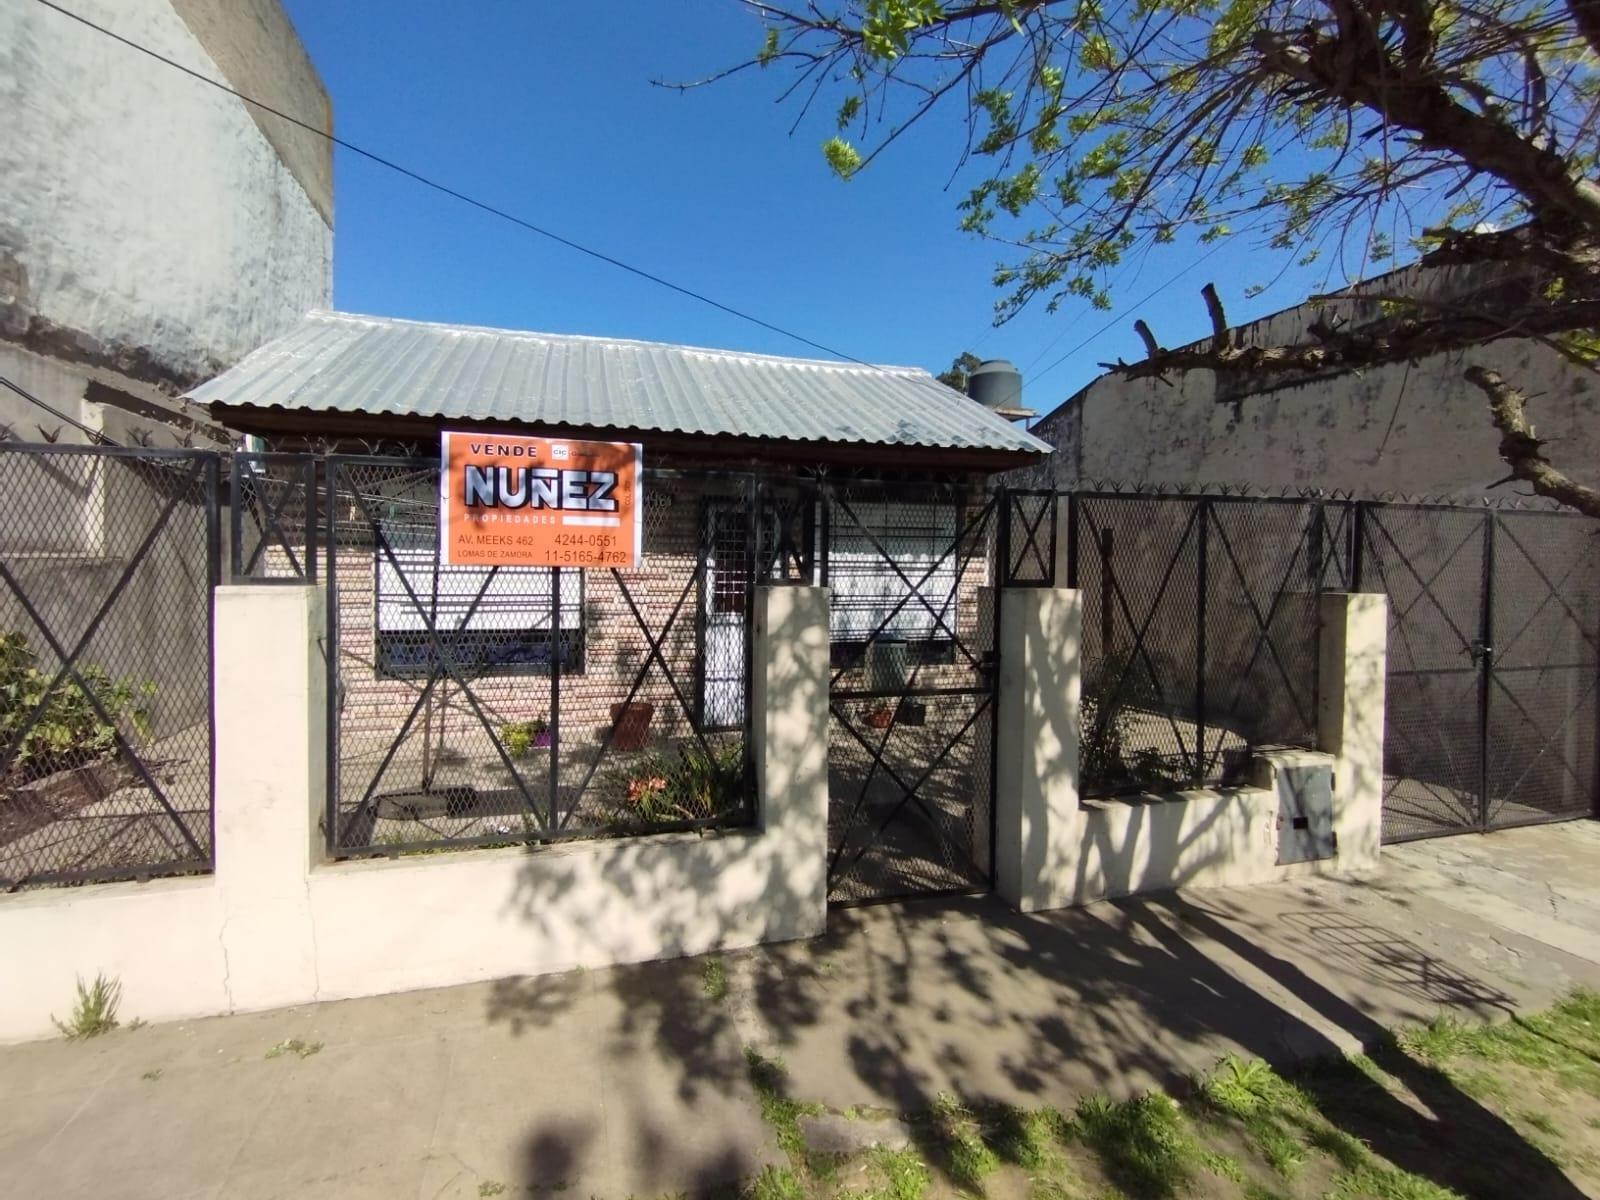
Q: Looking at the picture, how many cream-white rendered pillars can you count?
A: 4